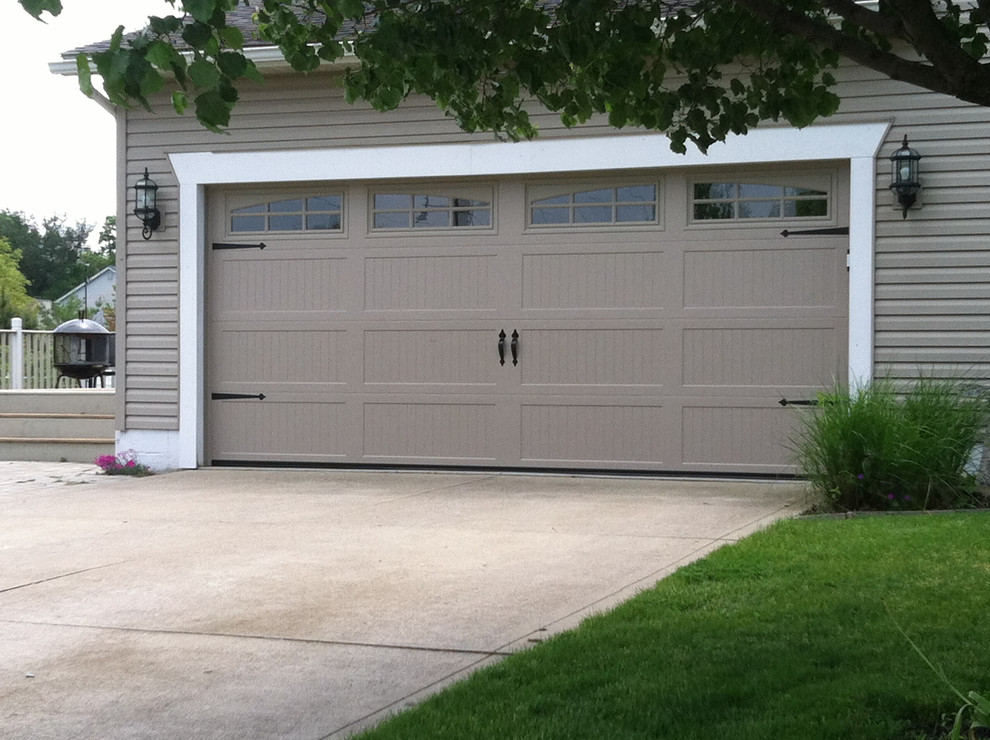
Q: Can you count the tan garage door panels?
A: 12